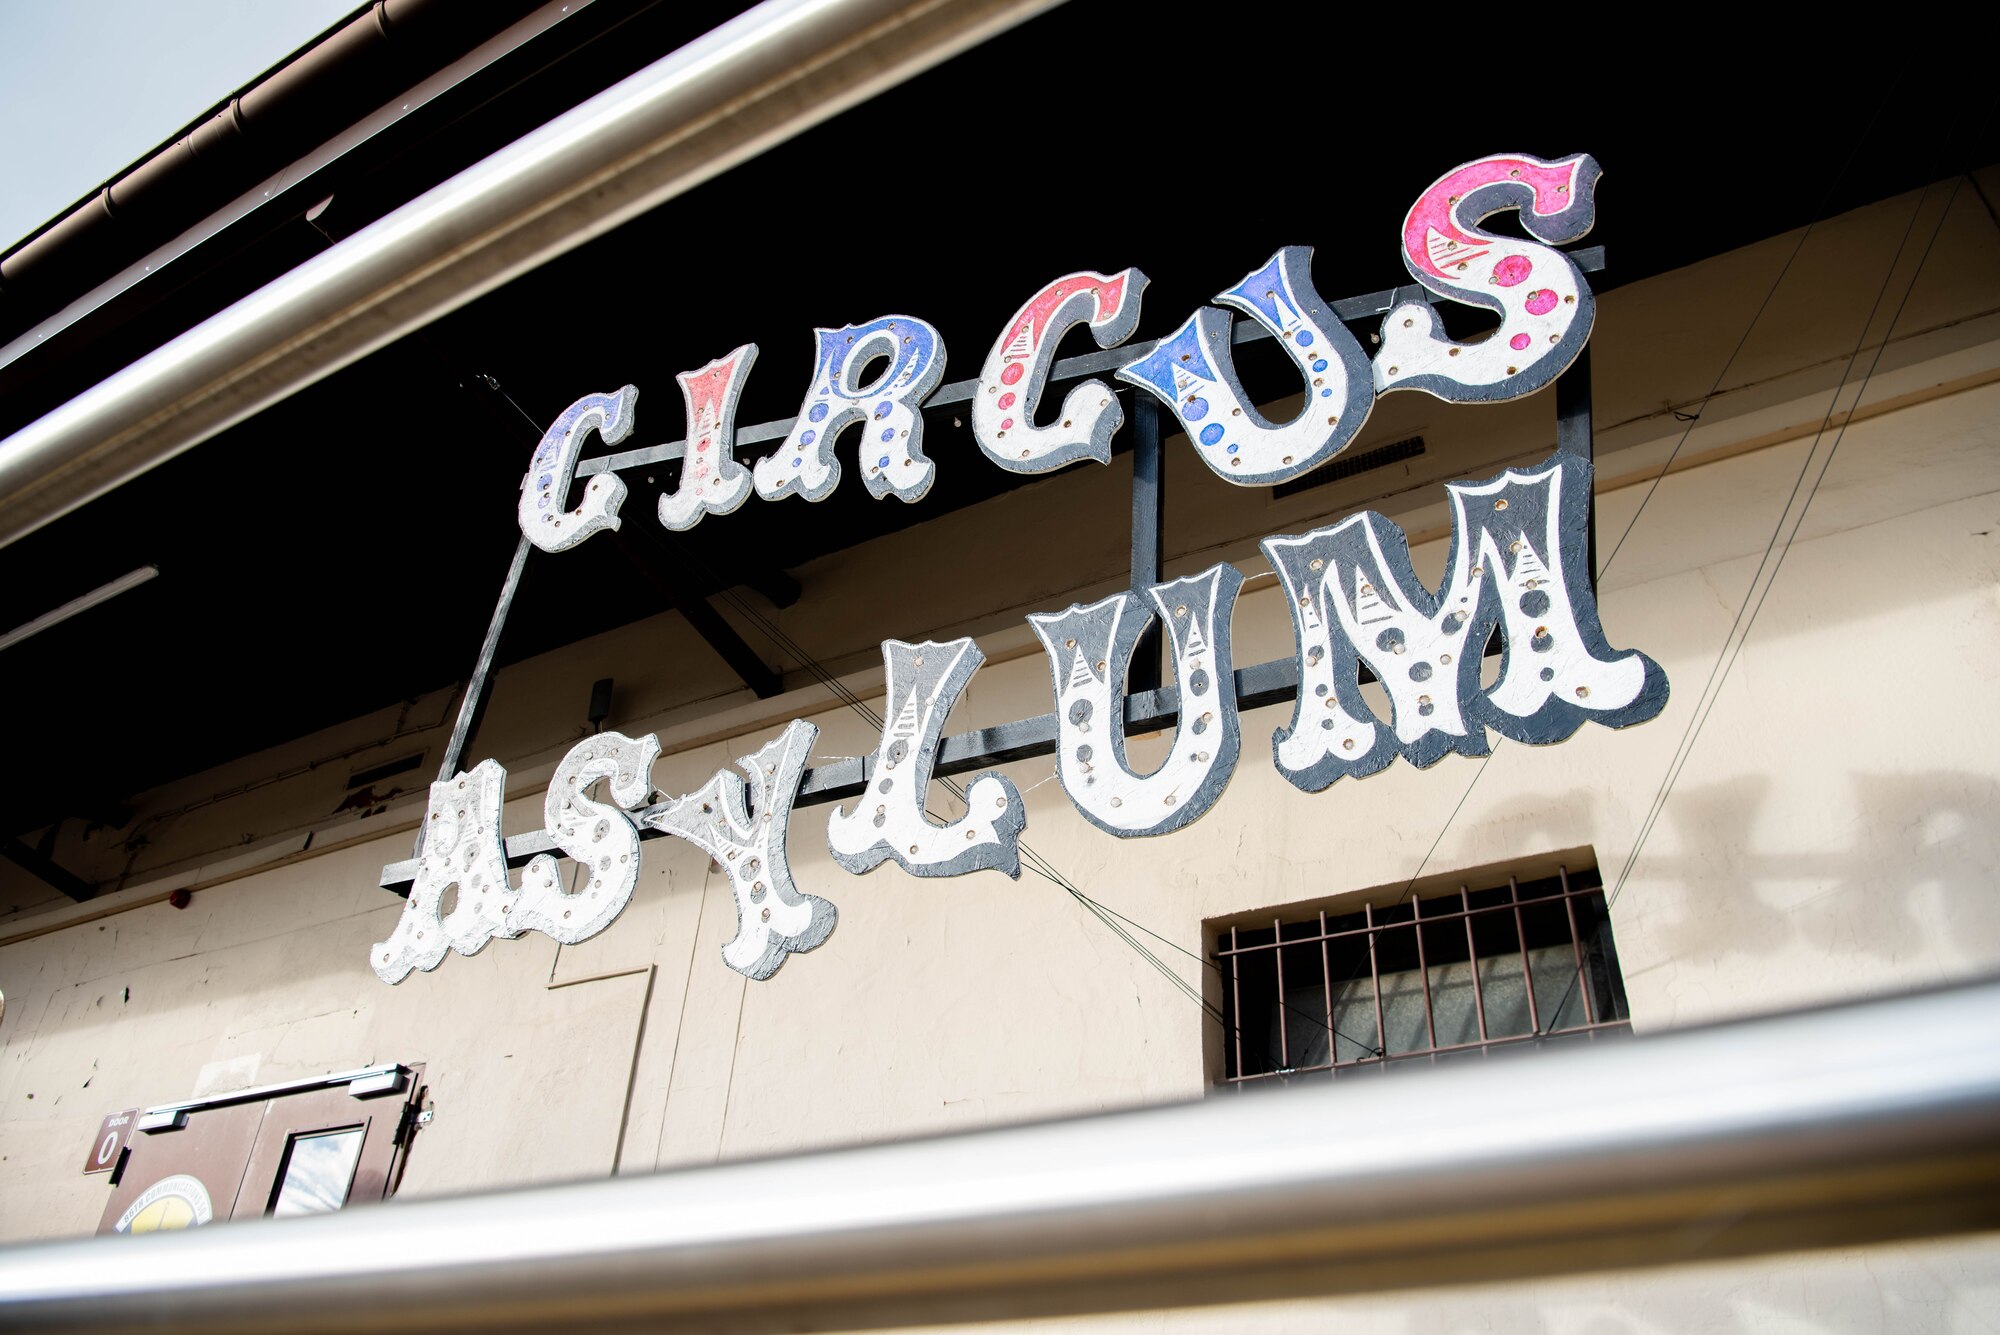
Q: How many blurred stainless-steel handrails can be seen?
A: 2